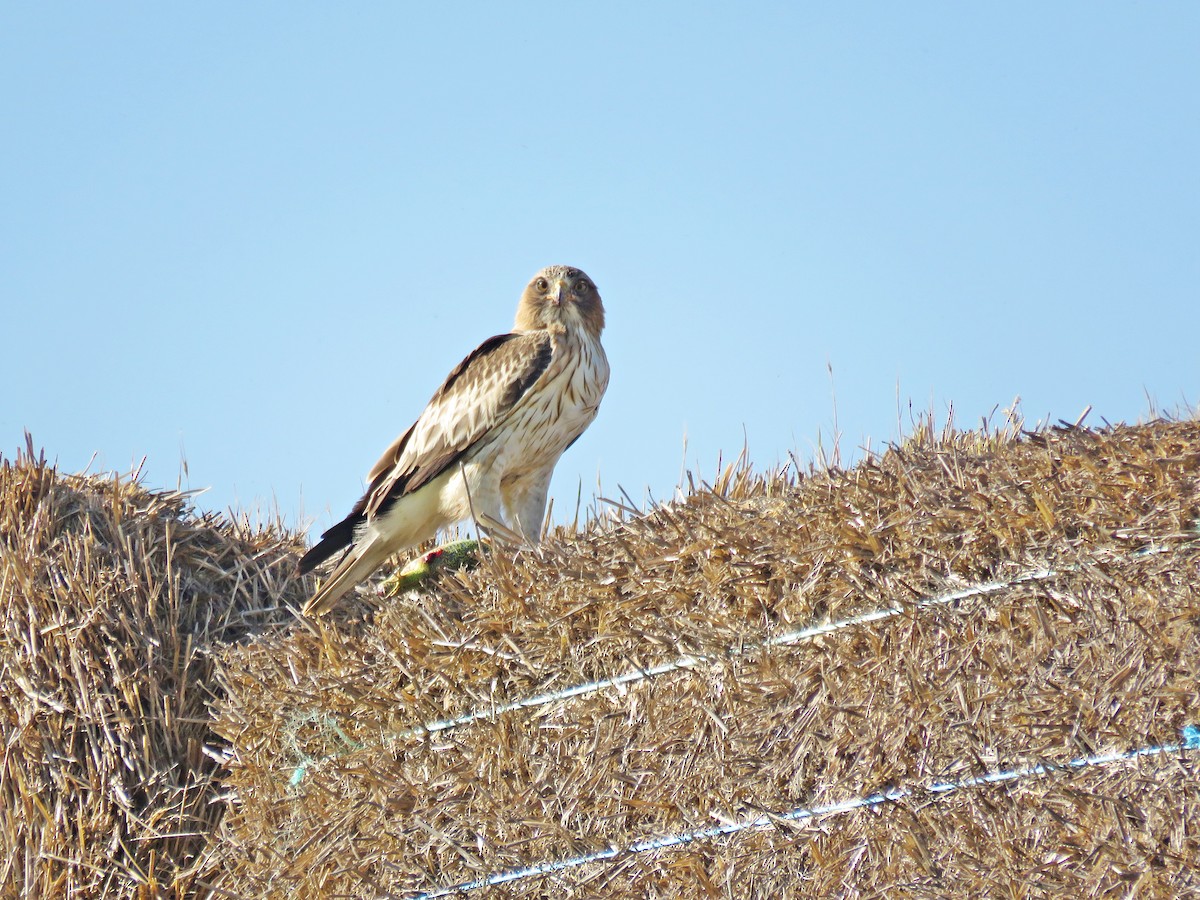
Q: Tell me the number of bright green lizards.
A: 1